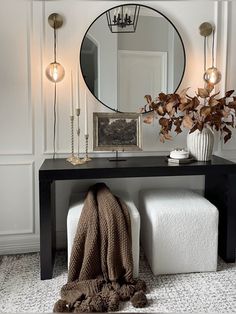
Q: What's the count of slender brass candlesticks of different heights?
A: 3